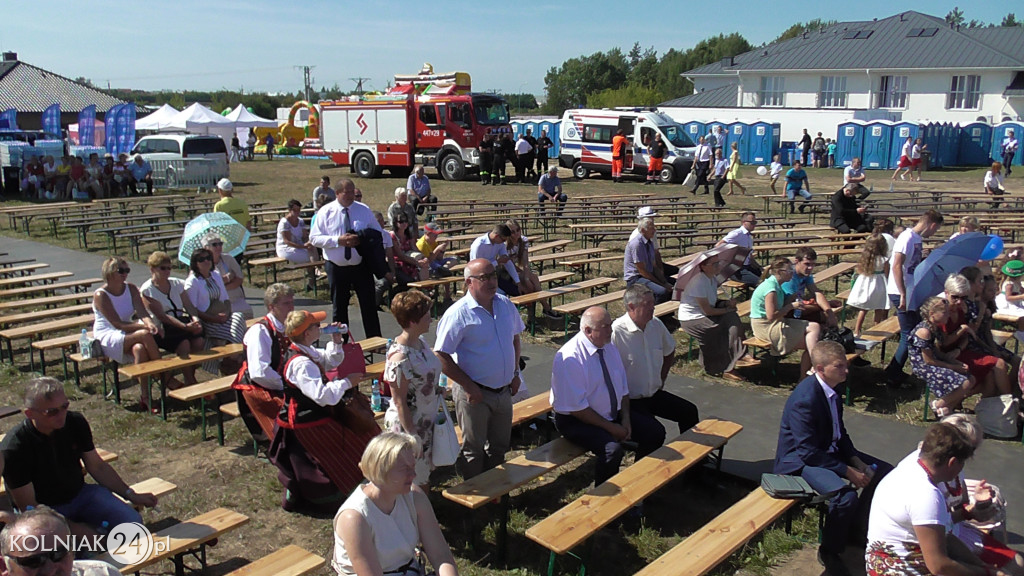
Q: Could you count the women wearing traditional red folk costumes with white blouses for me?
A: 2